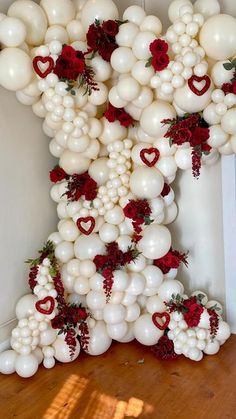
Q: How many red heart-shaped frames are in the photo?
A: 6